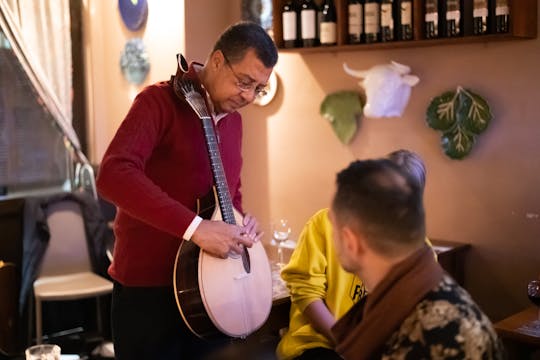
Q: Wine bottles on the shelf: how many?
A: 11